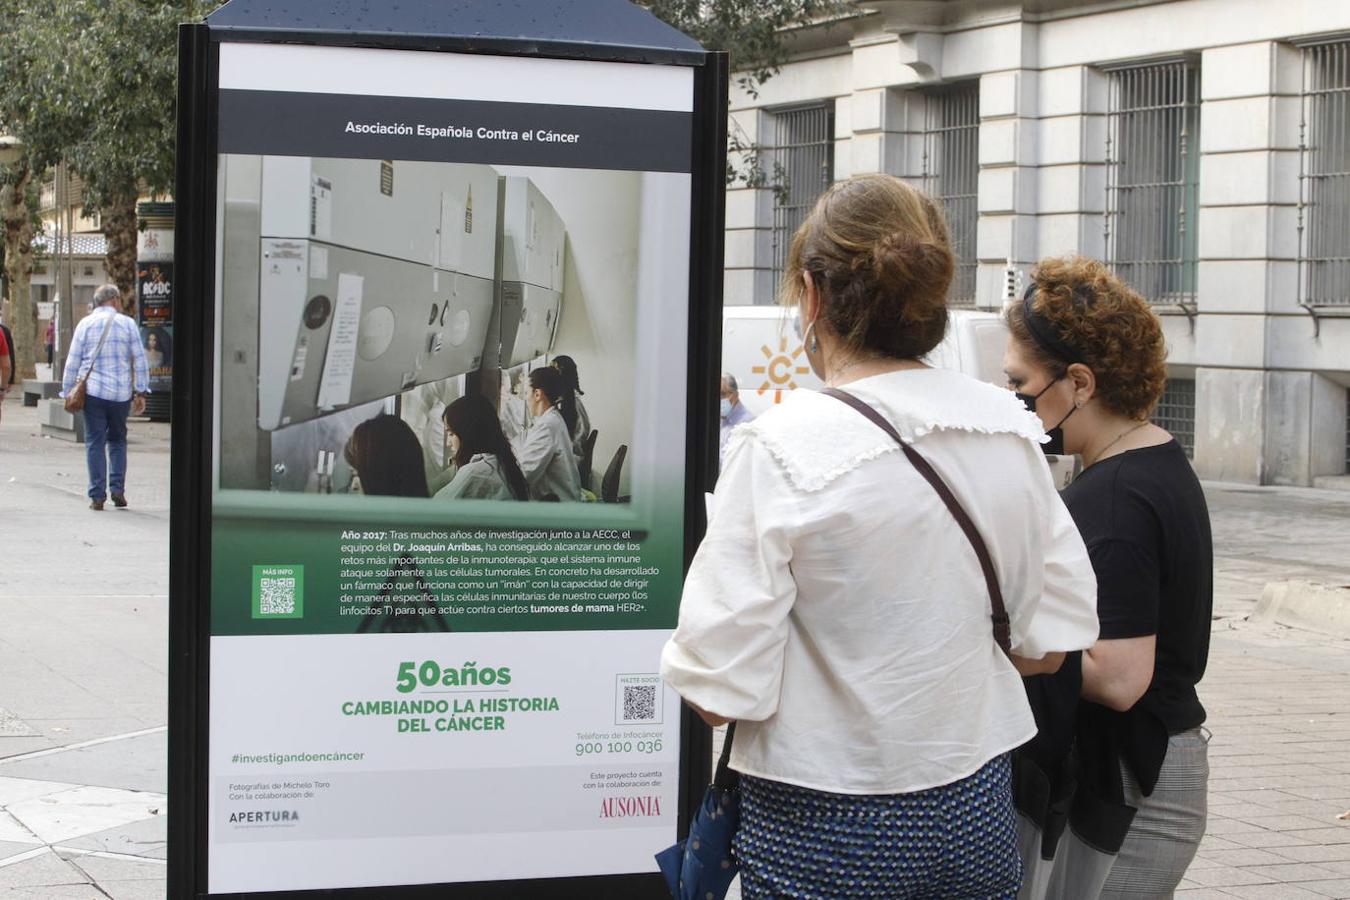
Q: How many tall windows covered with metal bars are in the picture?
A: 4